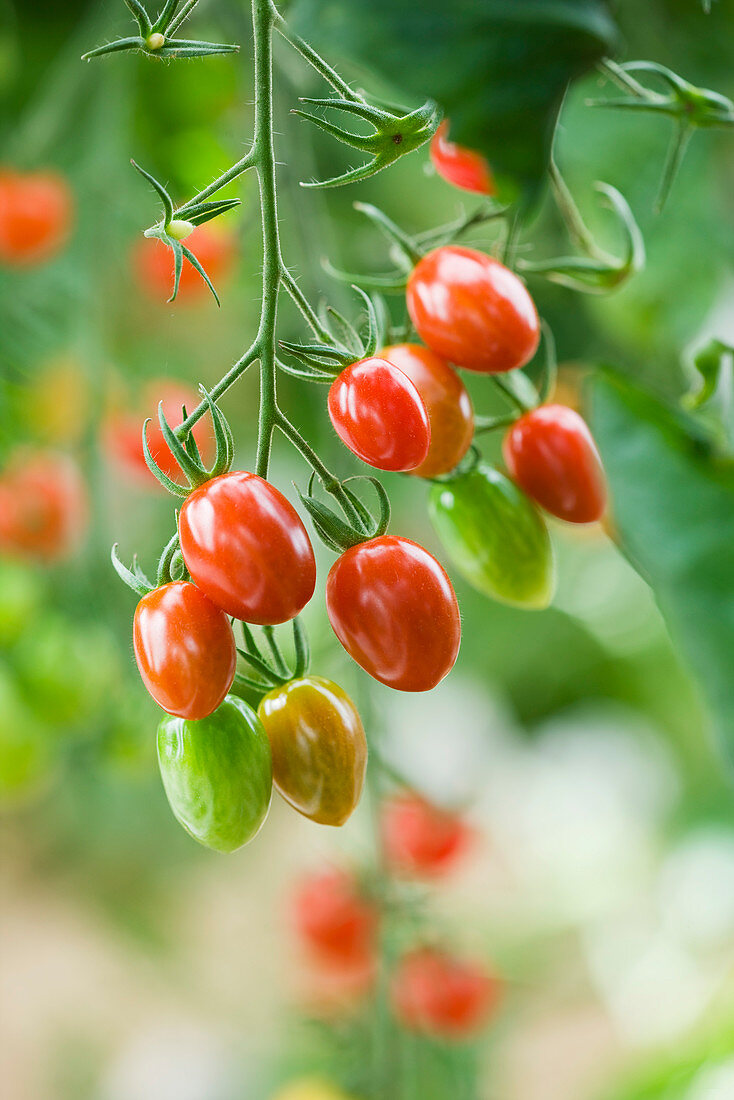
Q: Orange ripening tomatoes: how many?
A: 2